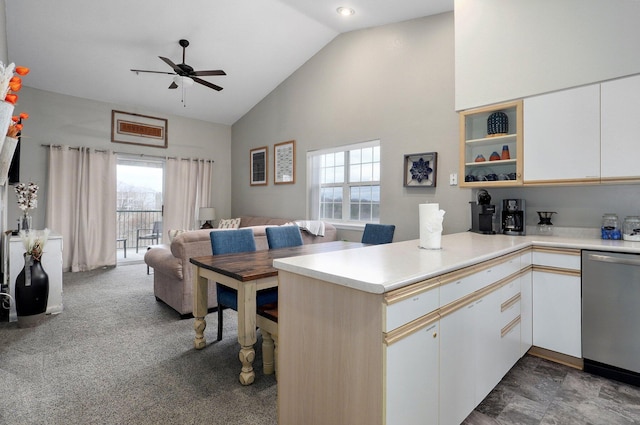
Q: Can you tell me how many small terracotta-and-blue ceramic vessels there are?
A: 3